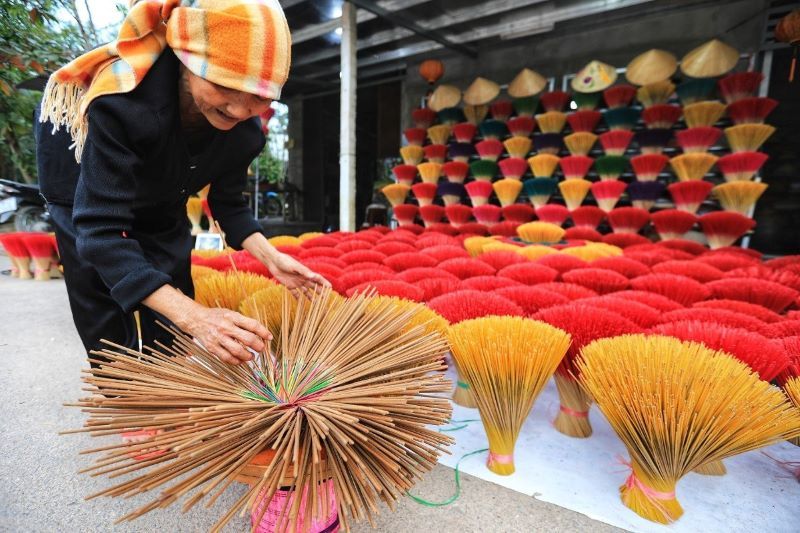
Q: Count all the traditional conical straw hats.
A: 6